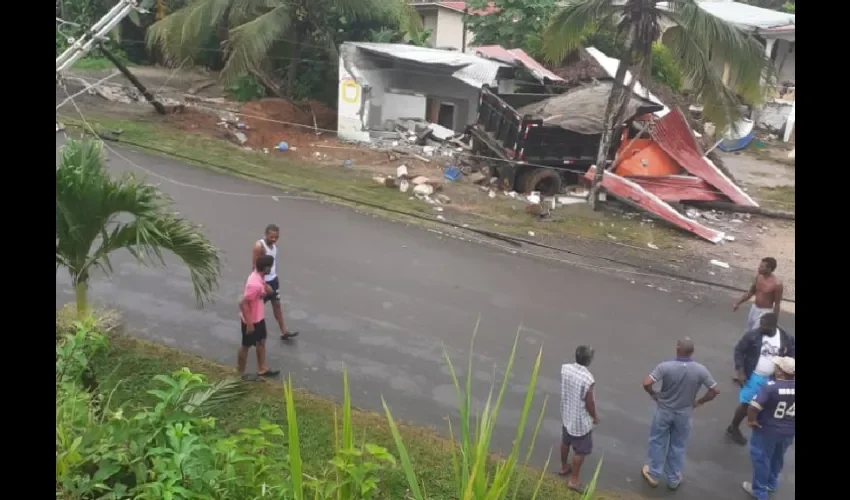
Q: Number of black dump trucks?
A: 1